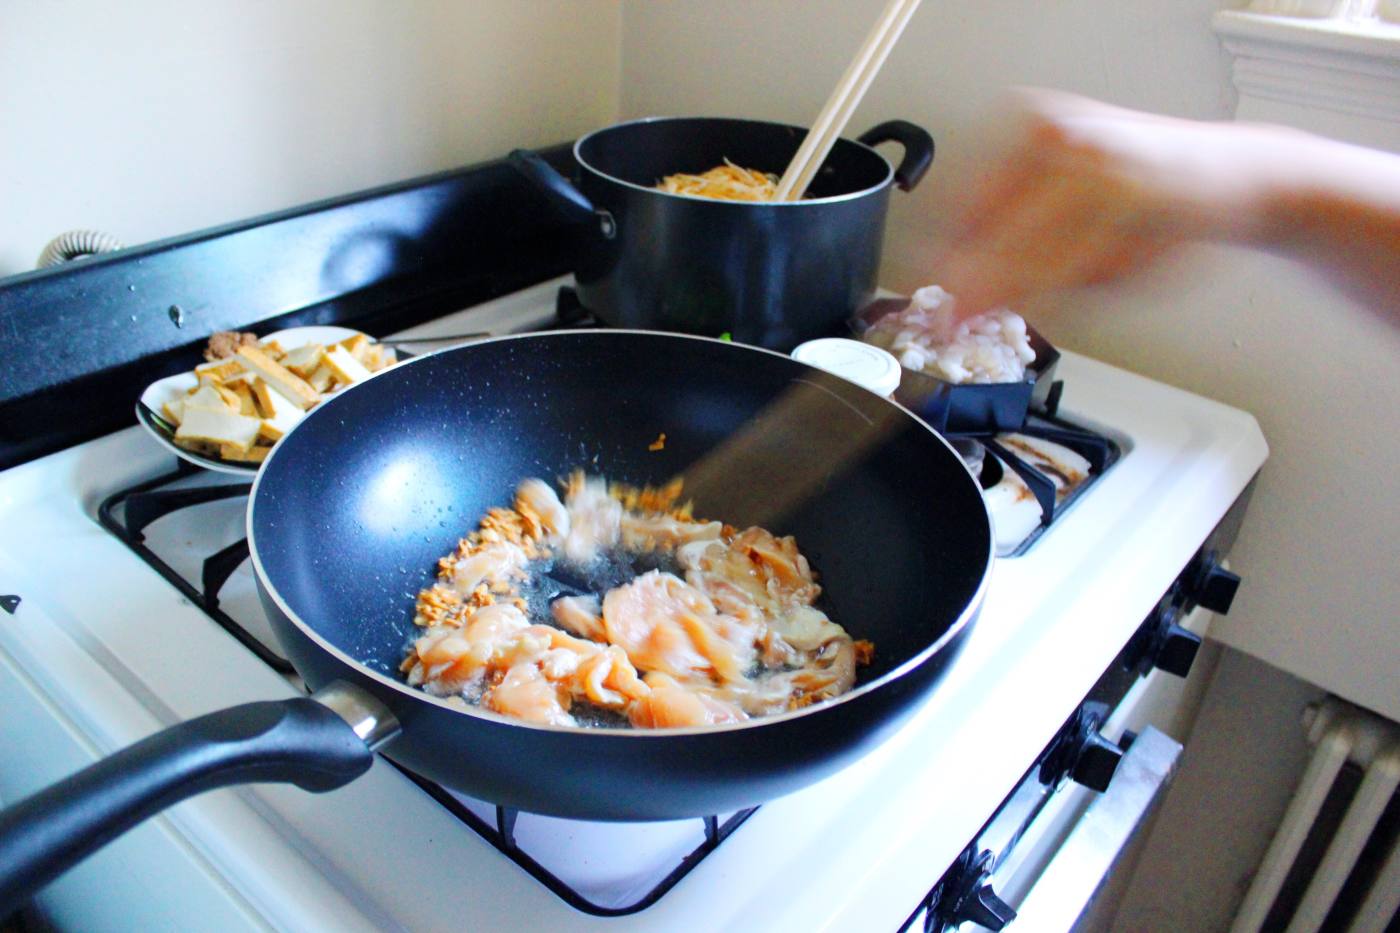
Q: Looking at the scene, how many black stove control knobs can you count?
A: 4